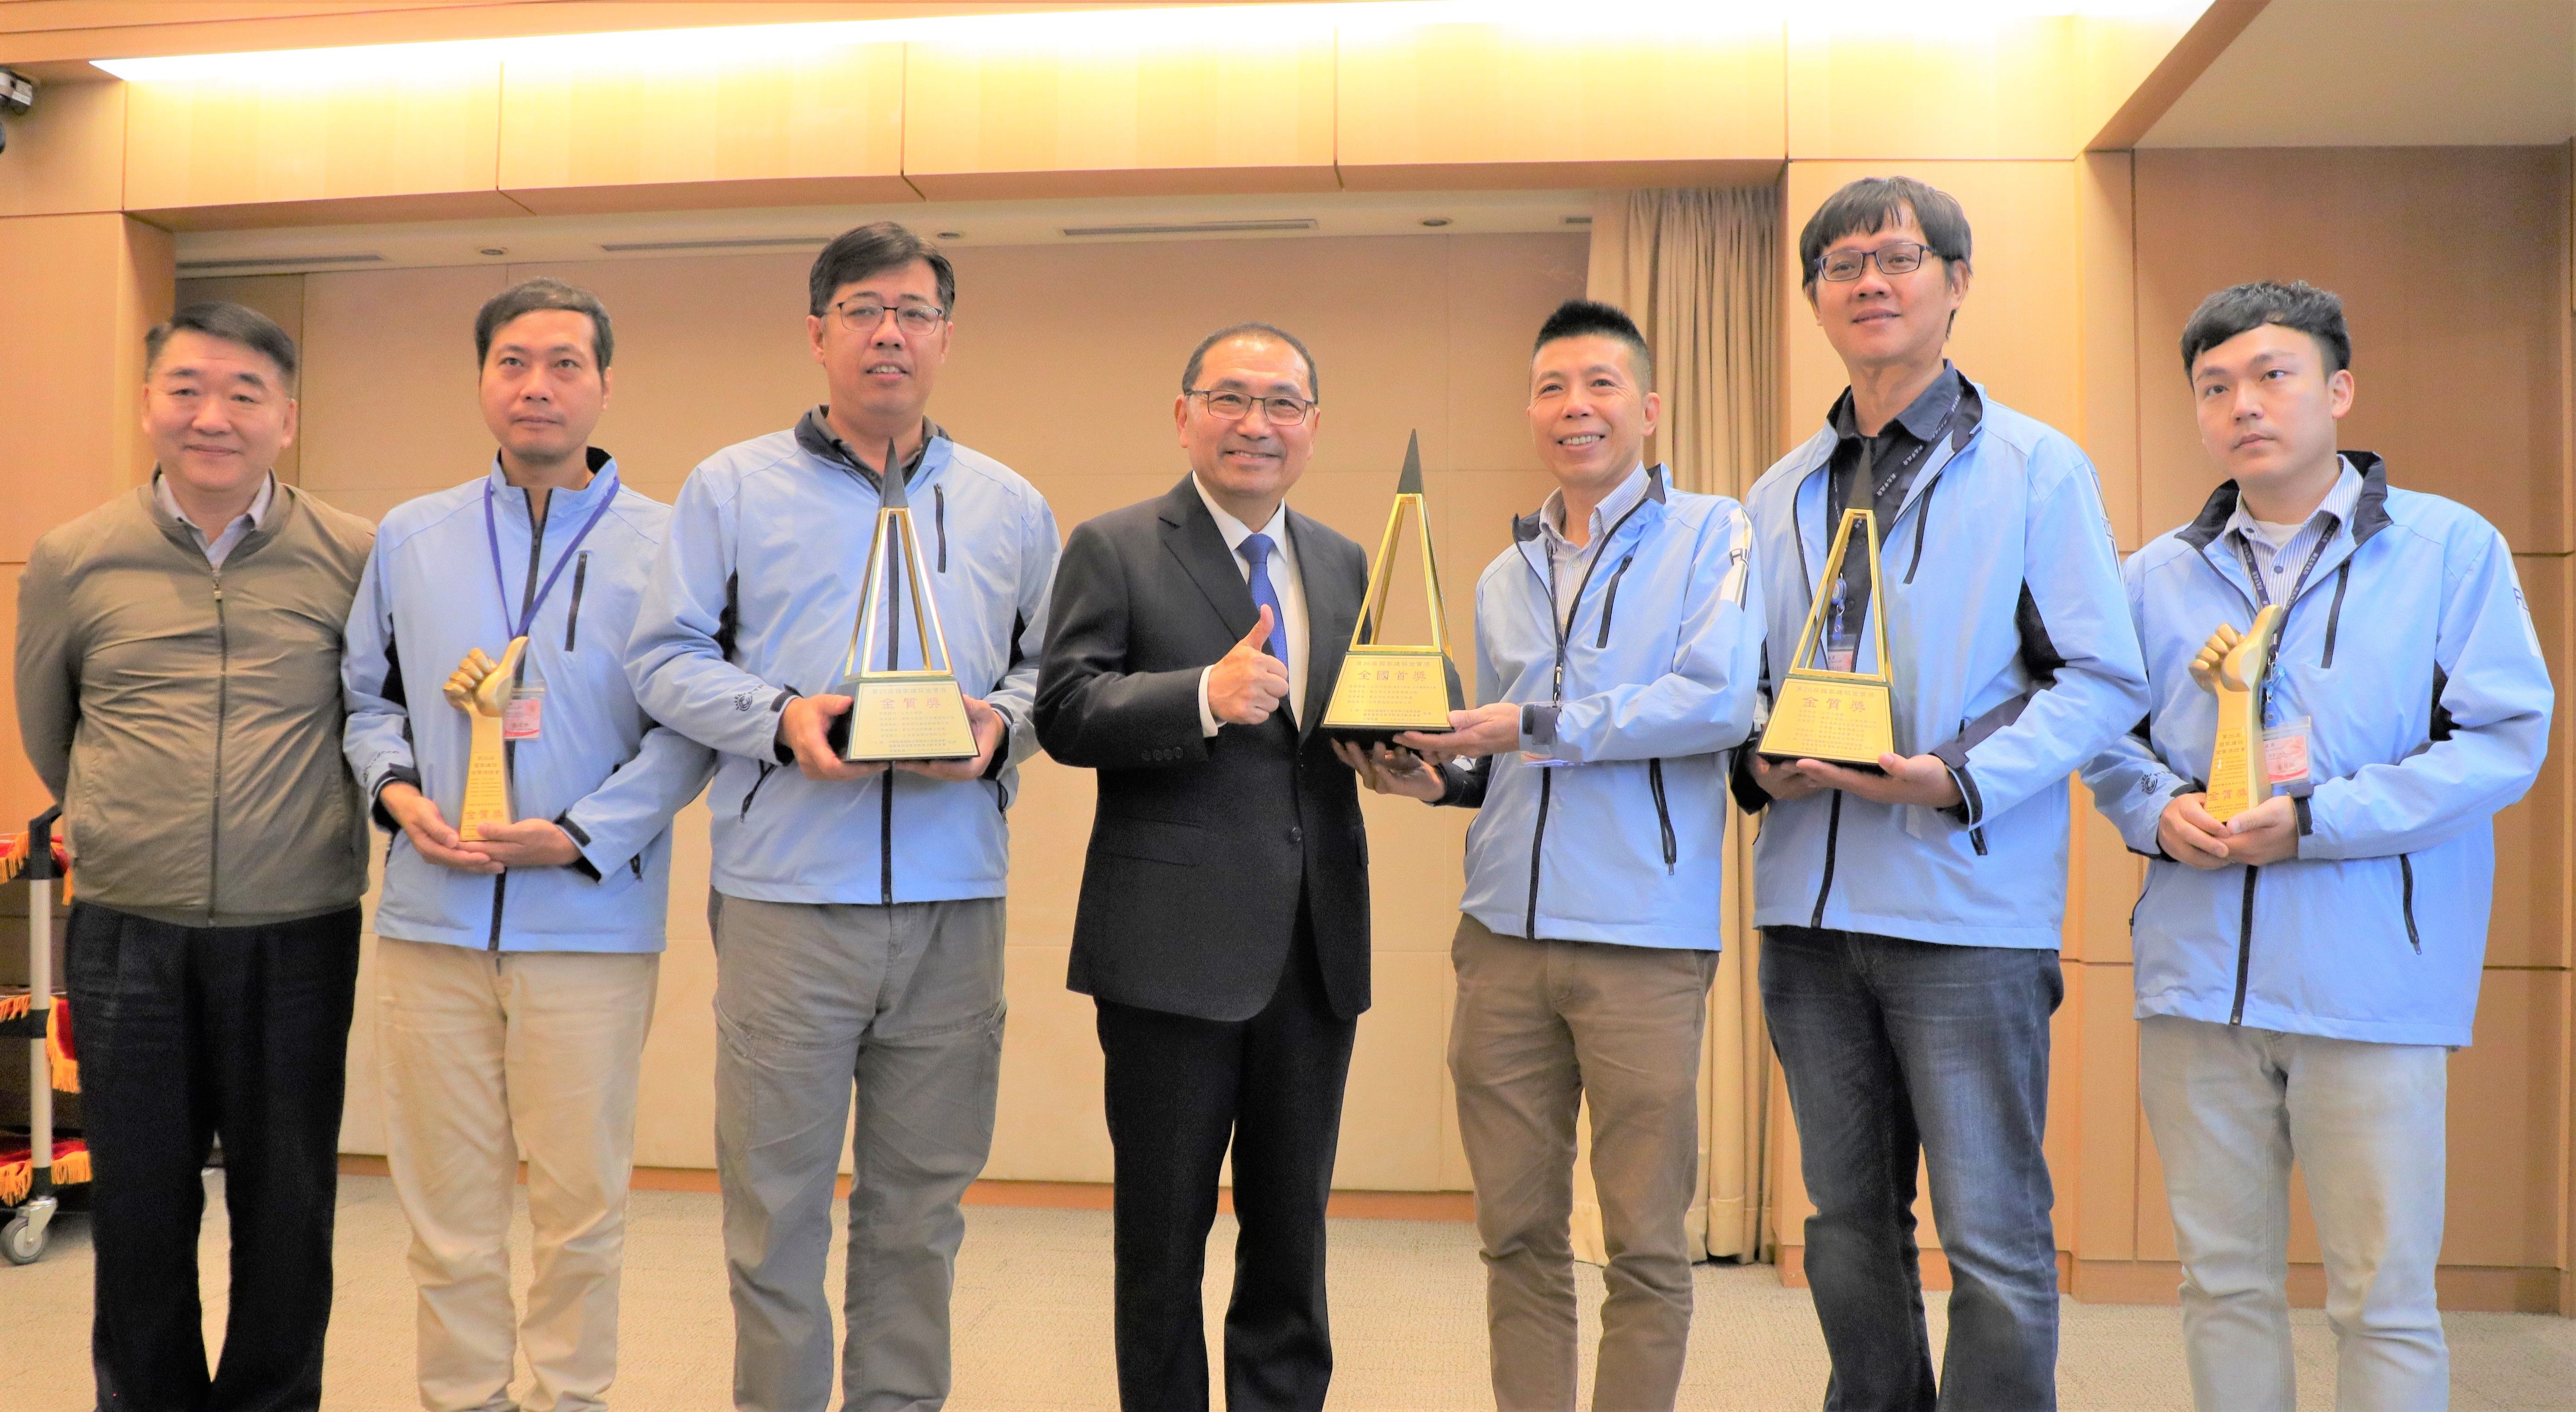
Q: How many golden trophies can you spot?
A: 5